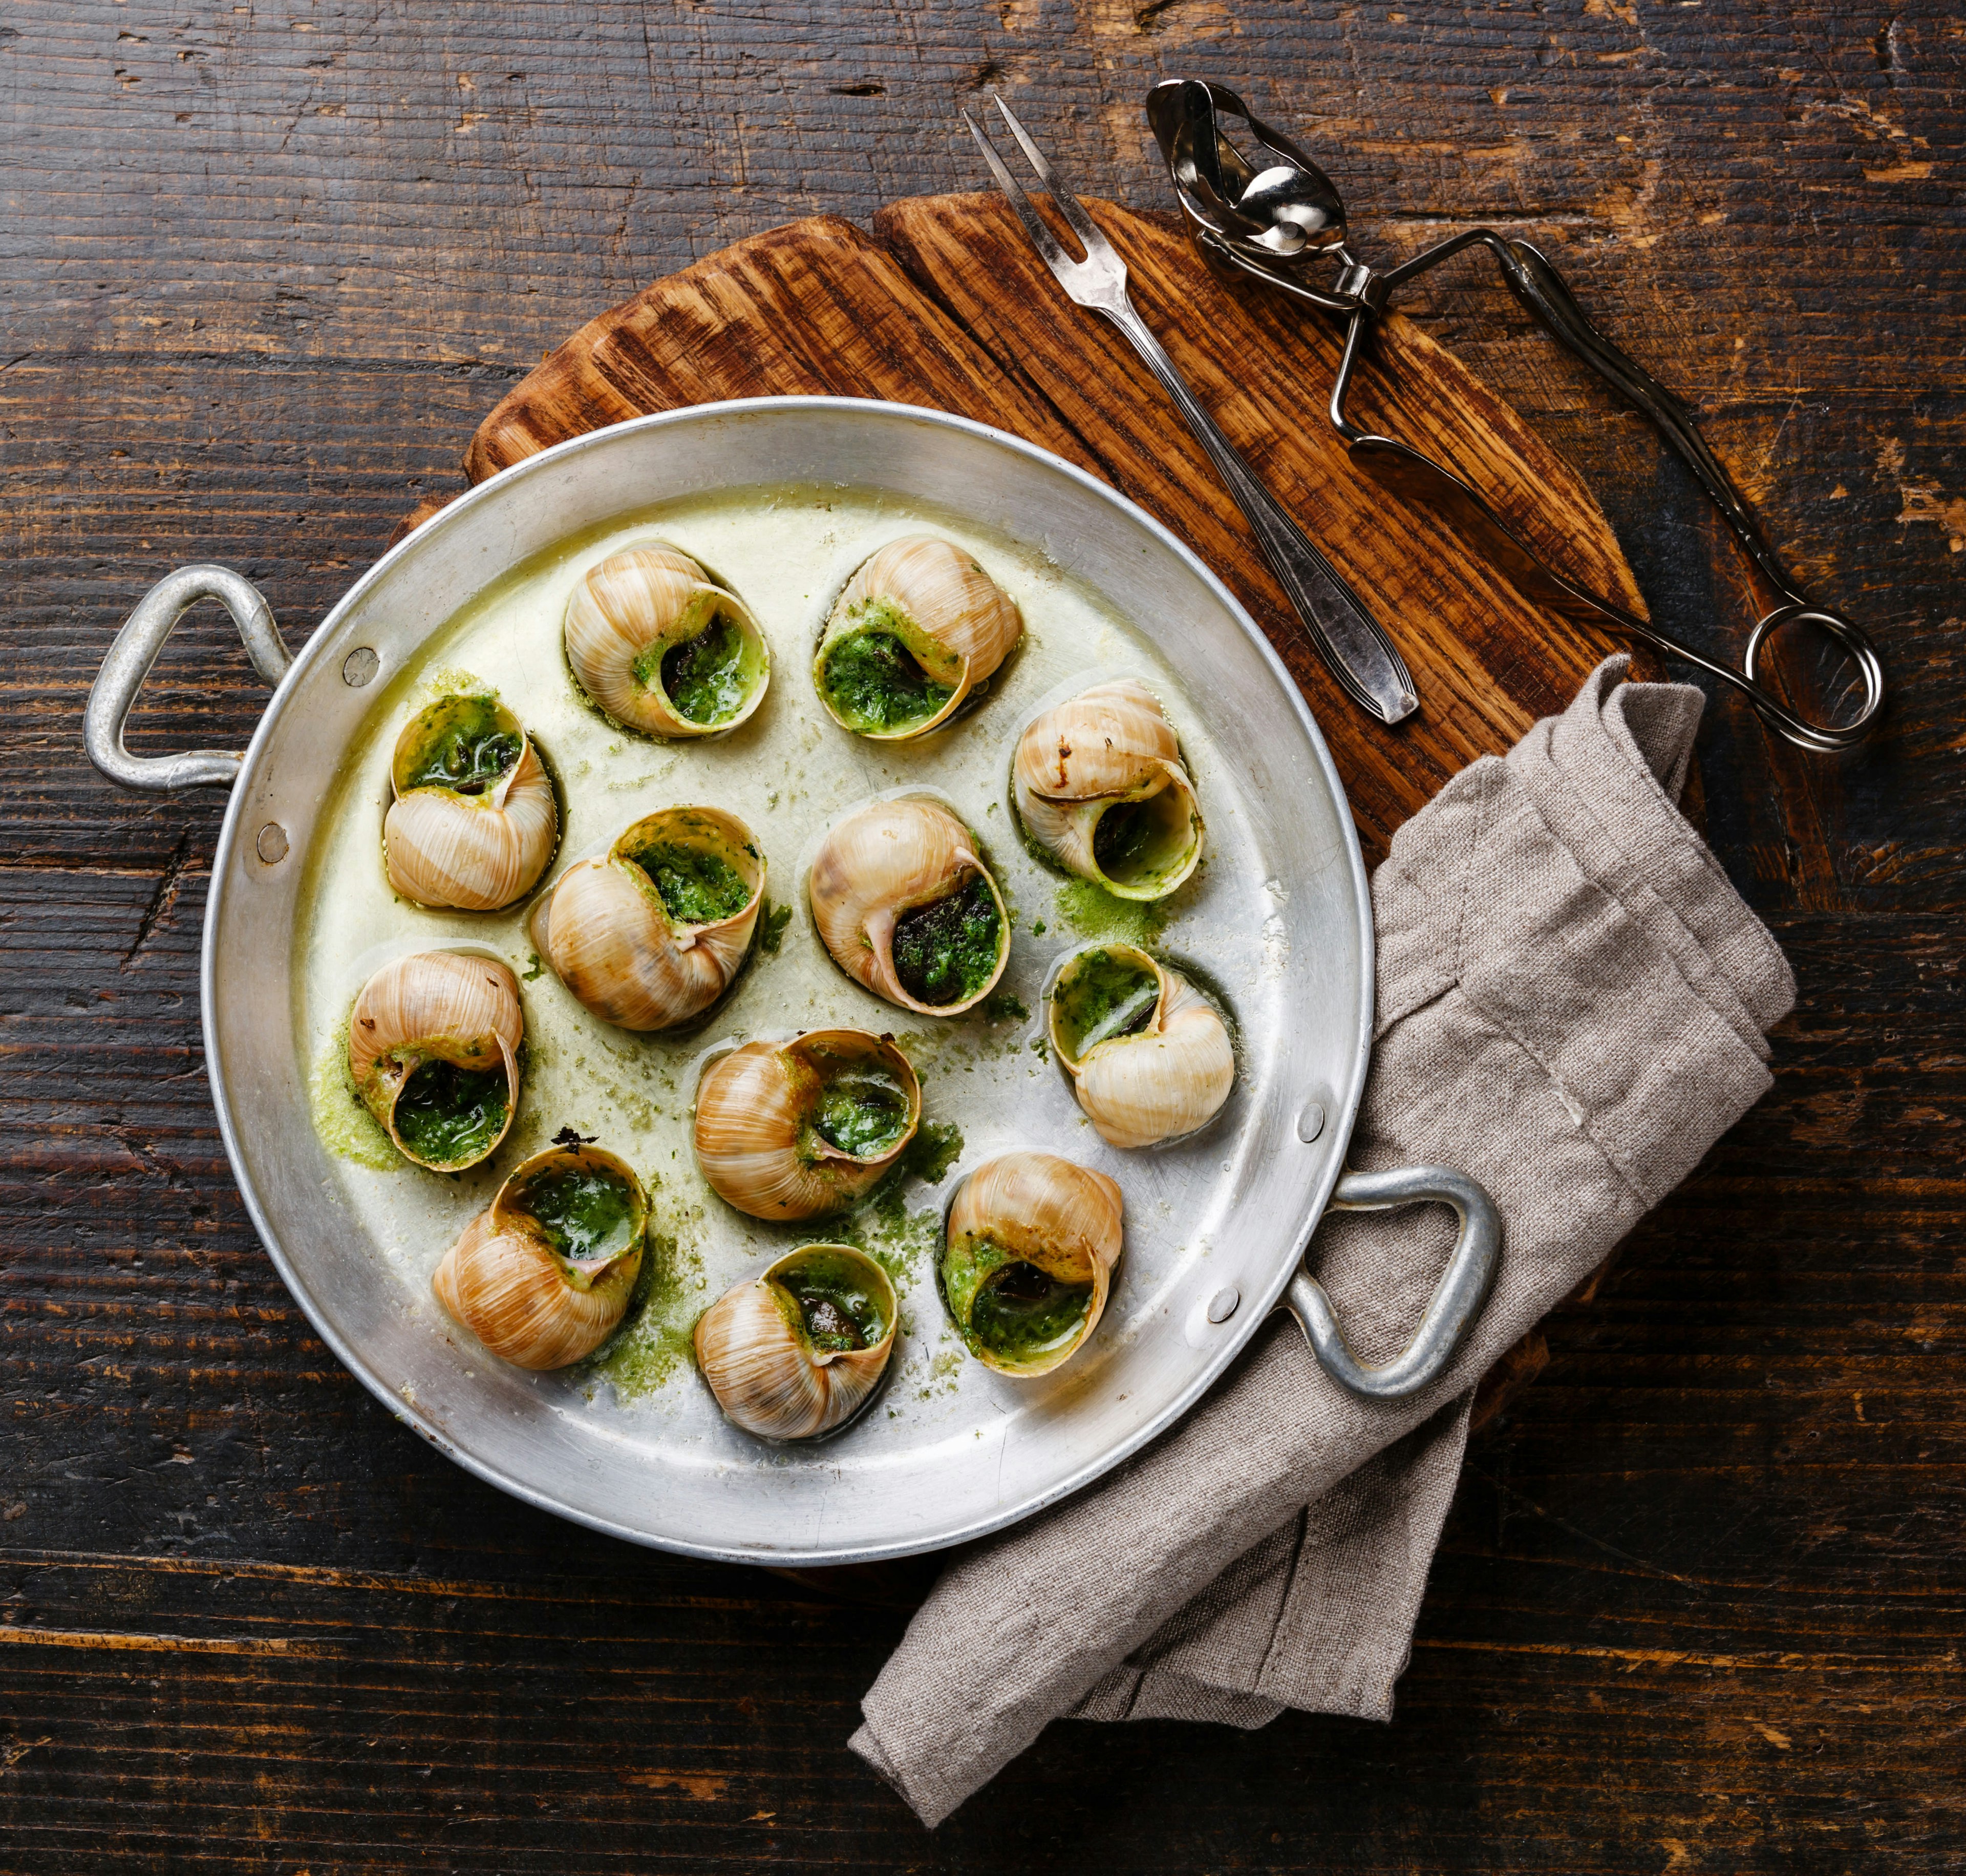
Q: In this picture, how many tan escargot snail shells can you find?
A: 12